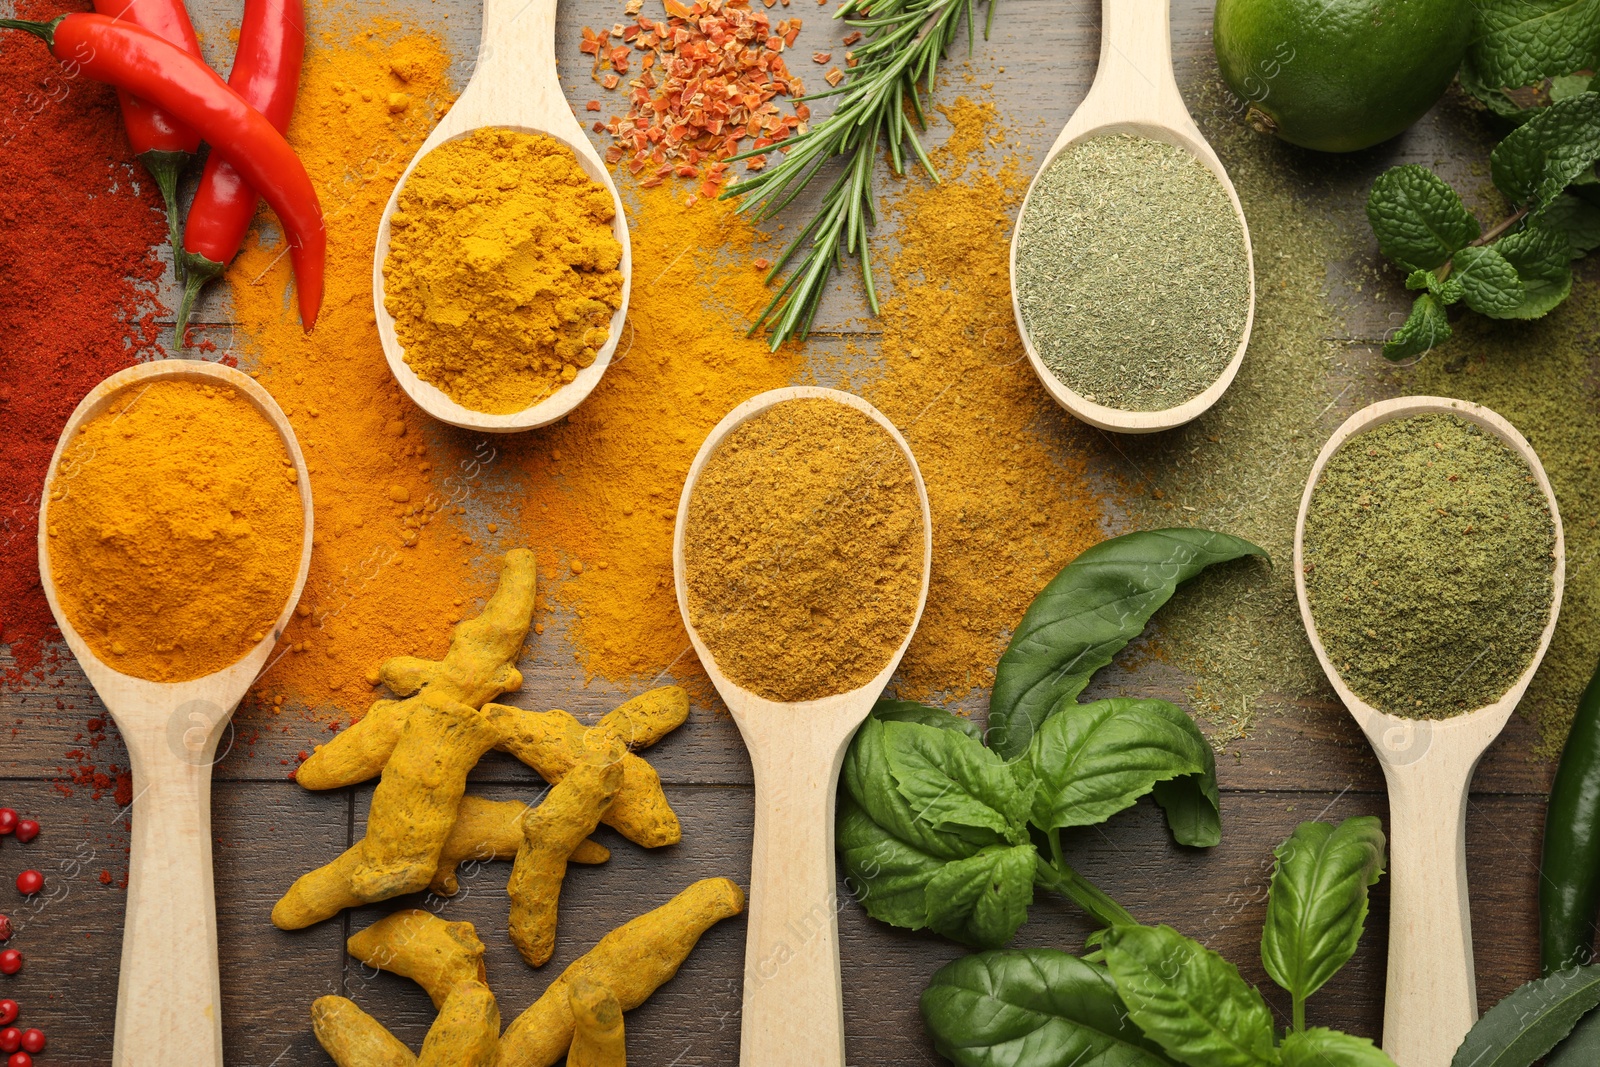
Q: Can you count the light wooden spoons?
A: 5